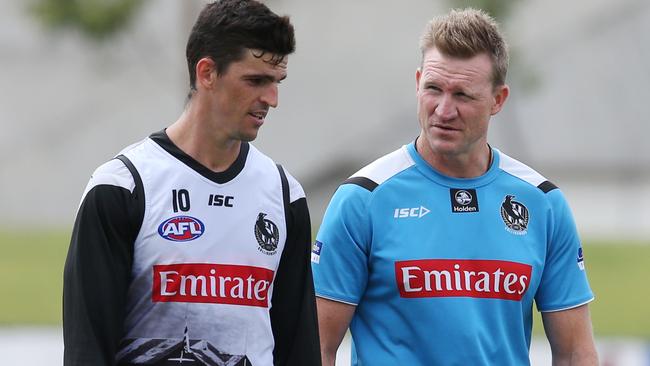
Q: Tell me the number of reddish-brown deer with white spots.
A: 0